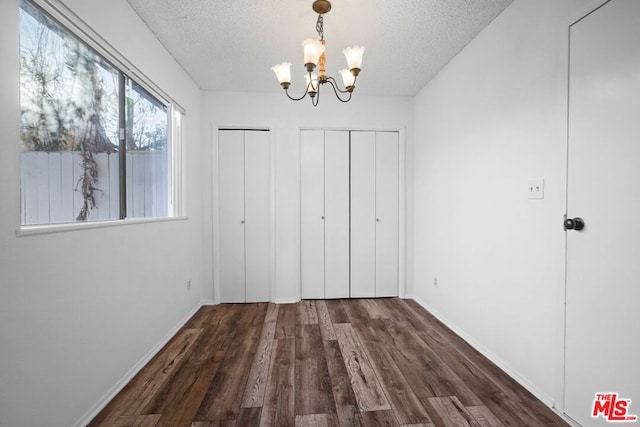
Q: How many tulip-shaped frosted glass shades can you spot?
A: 5